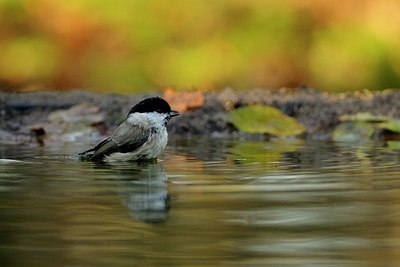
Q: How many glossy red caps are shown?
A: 0